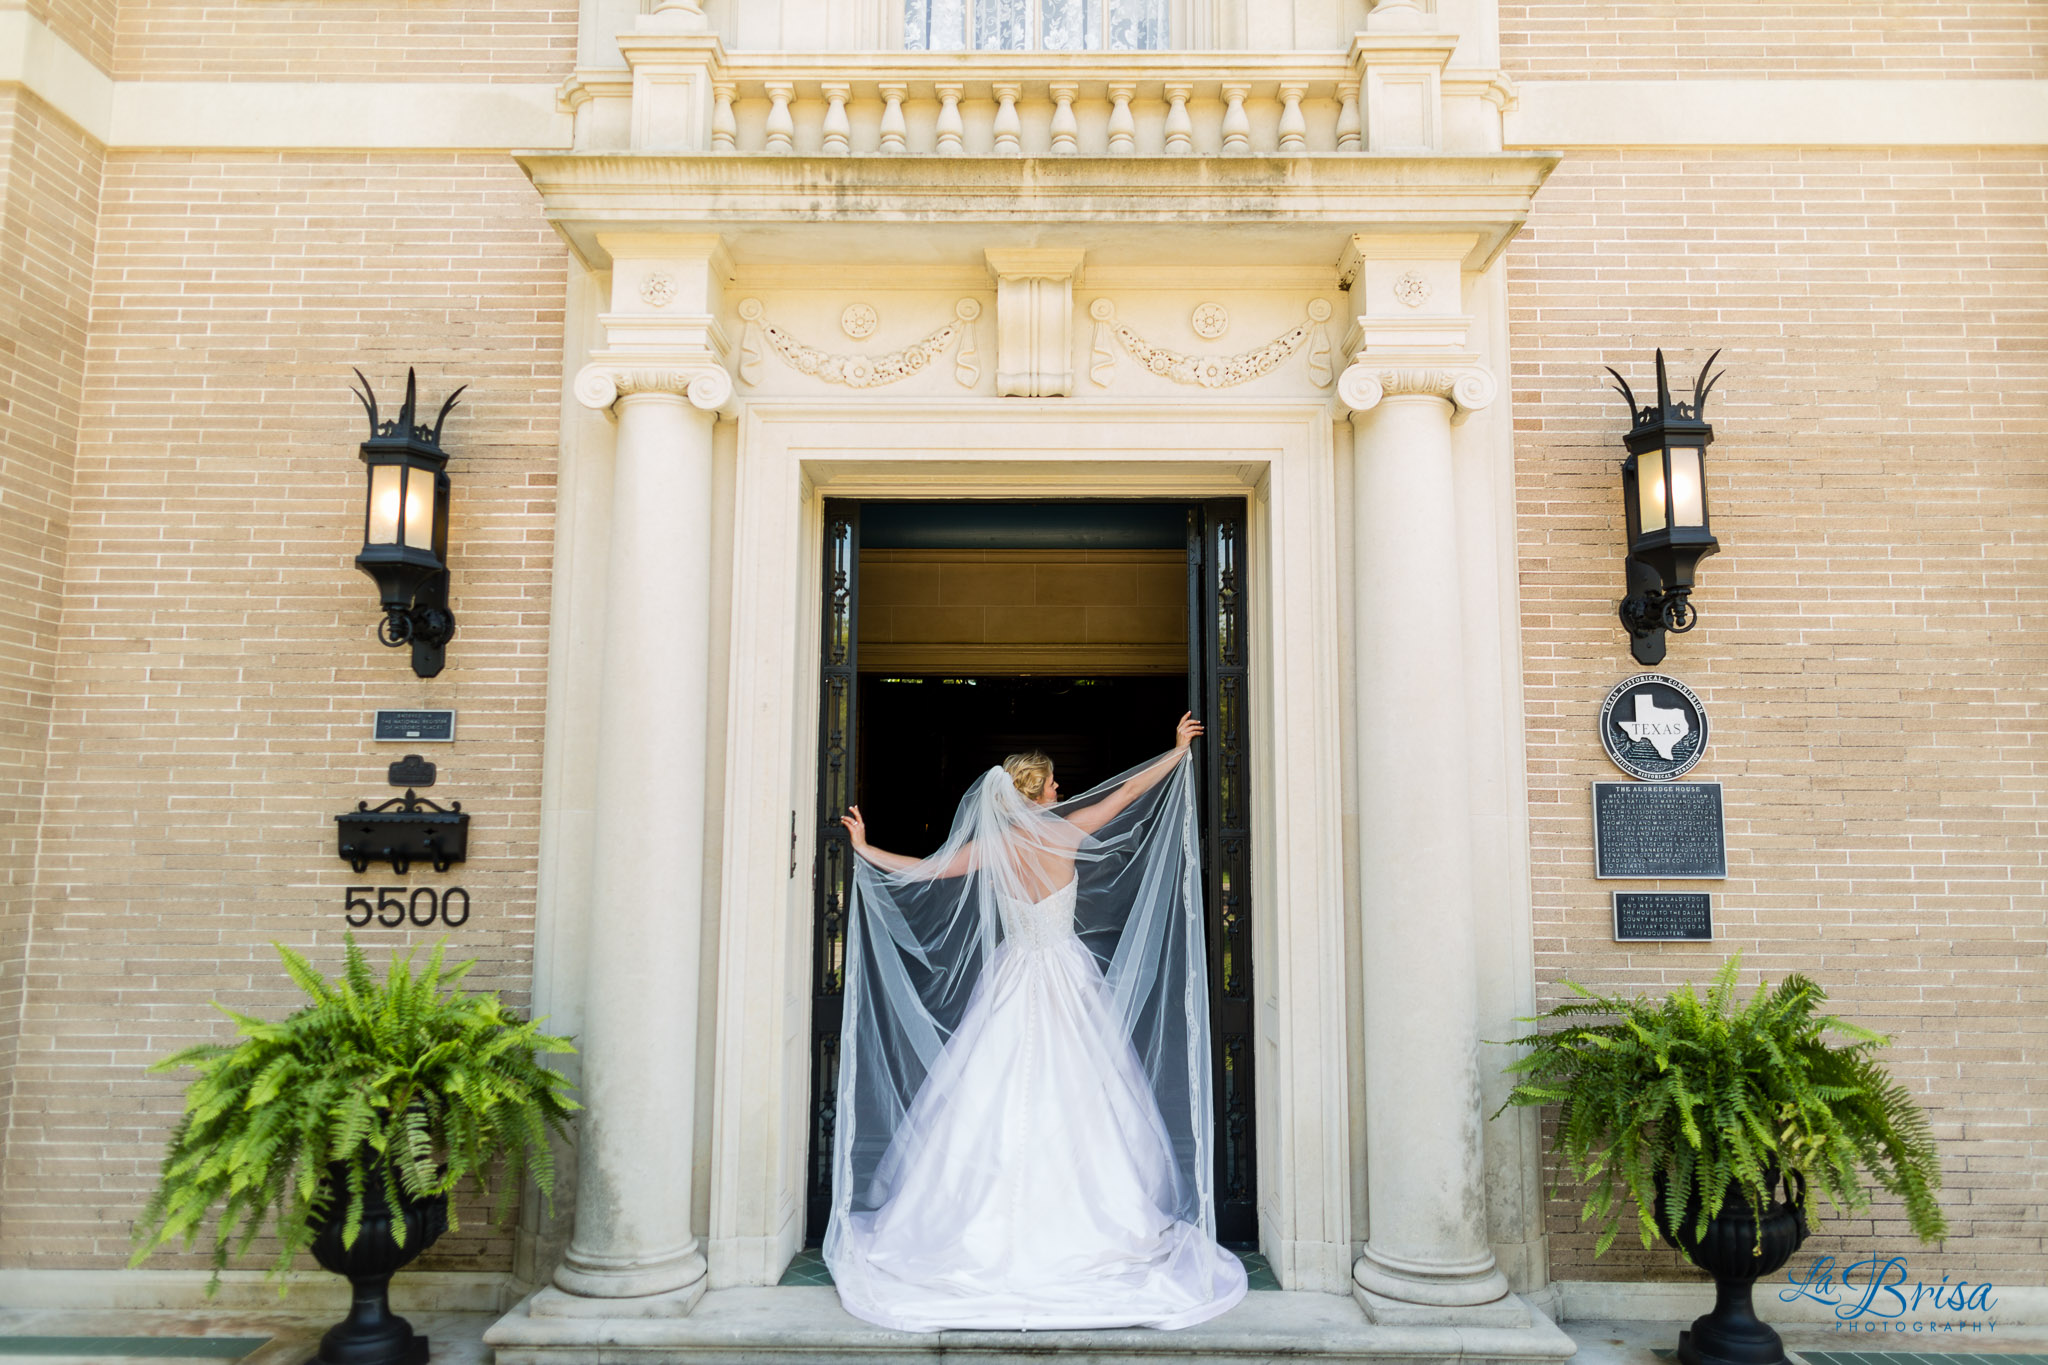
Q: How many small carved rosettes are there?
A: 4